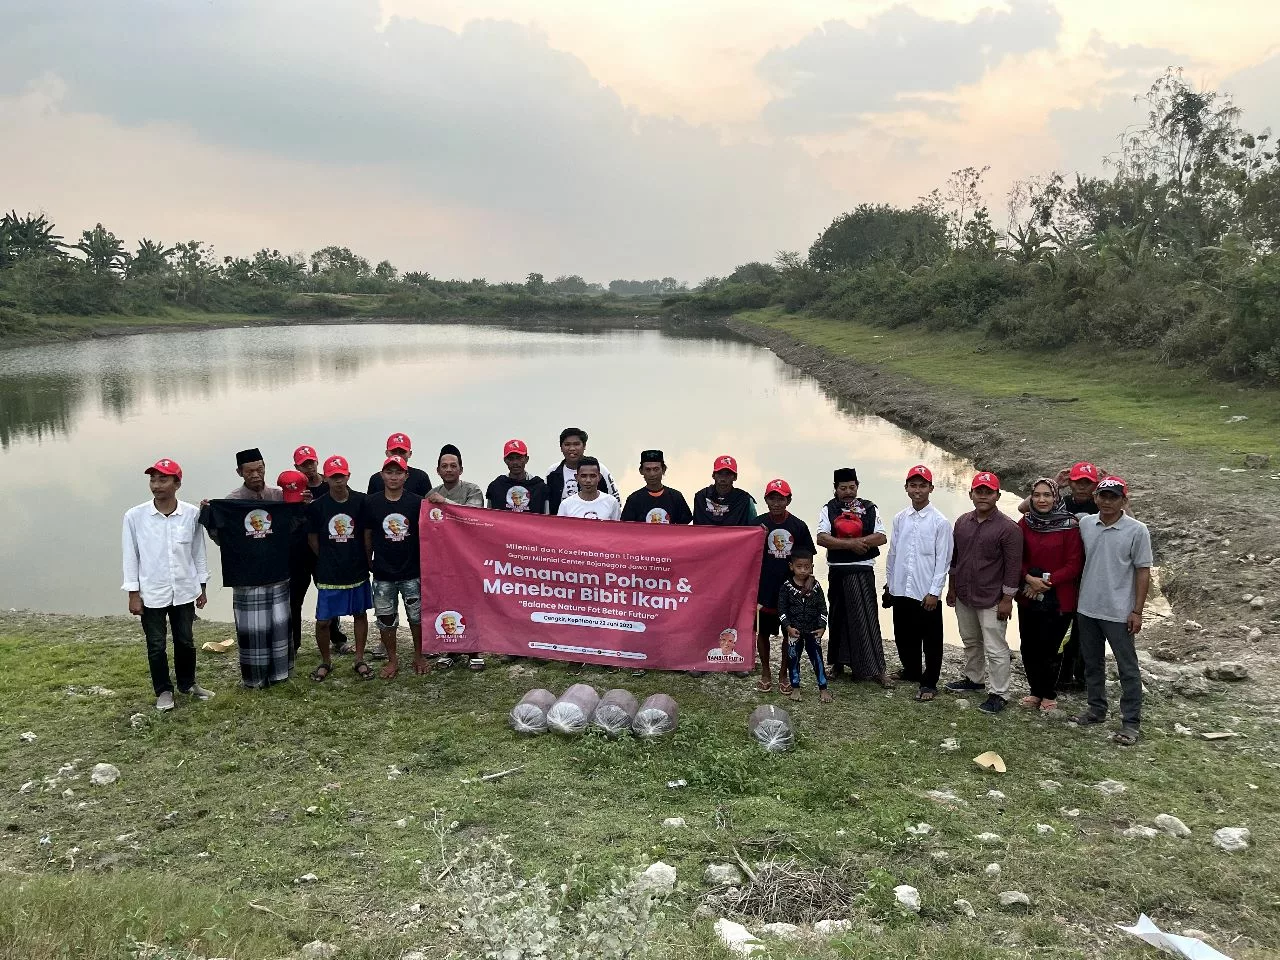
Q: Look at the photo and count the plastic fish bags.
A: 5